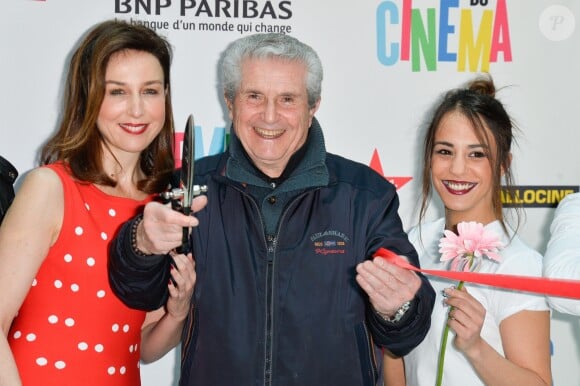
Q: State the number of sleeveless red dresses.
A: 1